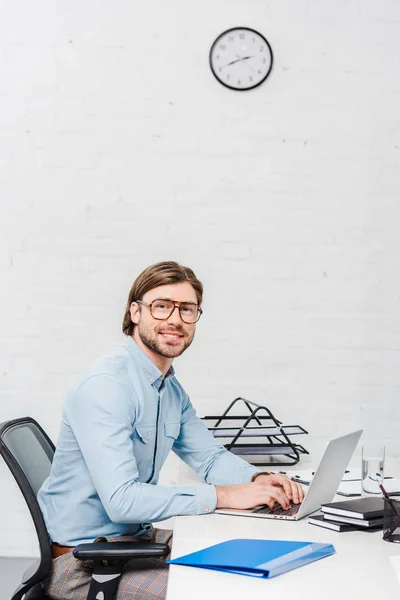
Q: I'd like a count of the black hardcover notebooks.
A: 3